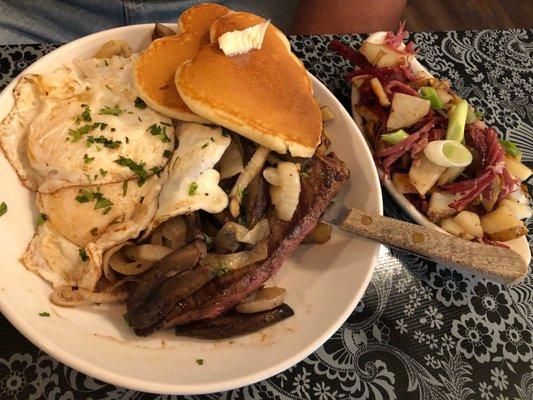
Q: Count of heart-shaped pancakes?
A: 2